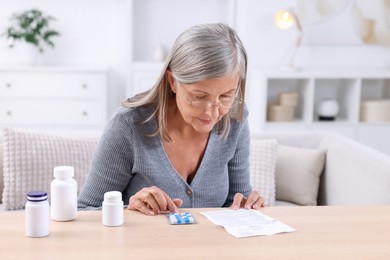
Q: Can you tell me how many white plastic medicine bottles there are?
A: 3